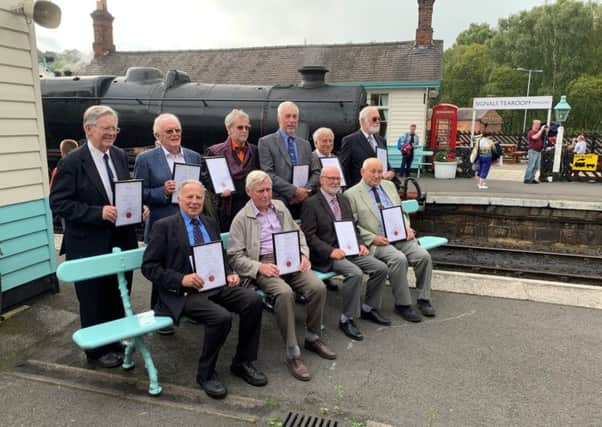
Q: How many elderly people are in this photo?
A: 10